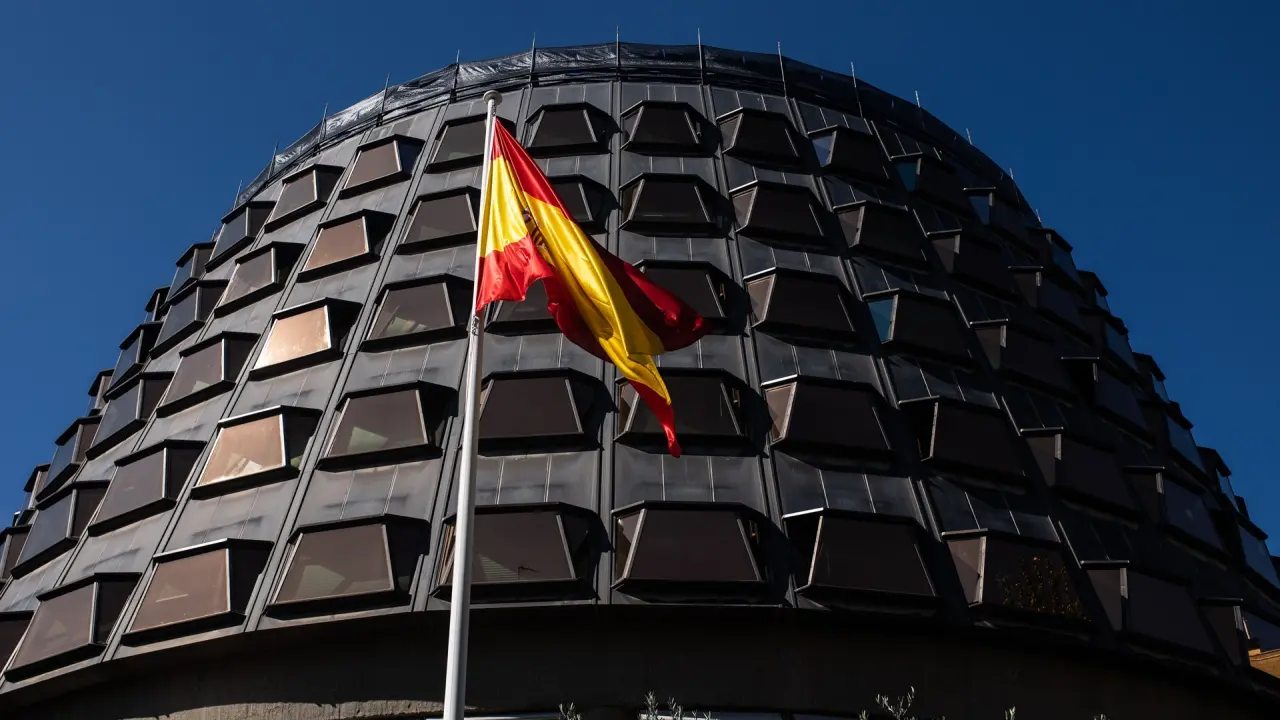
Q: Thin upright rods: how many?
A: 15